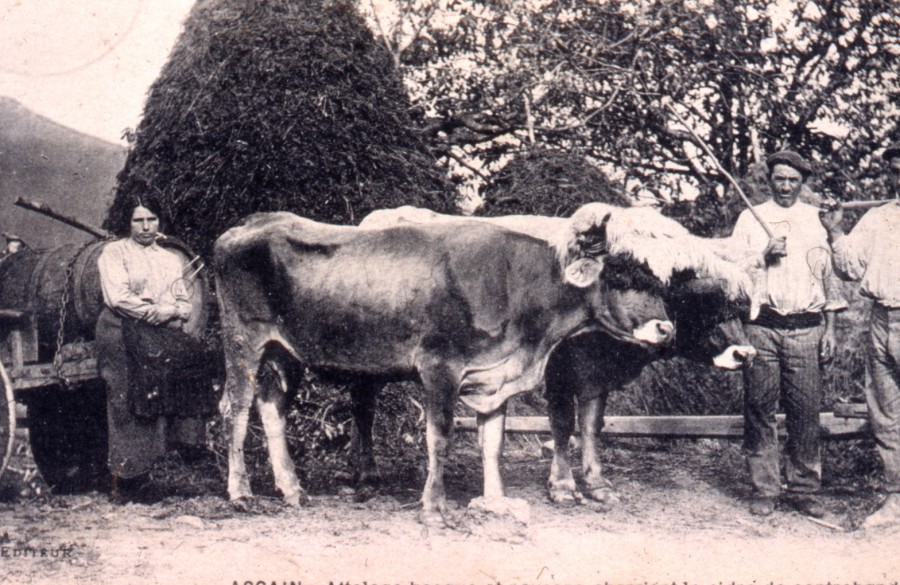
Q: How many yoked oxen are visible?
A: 2